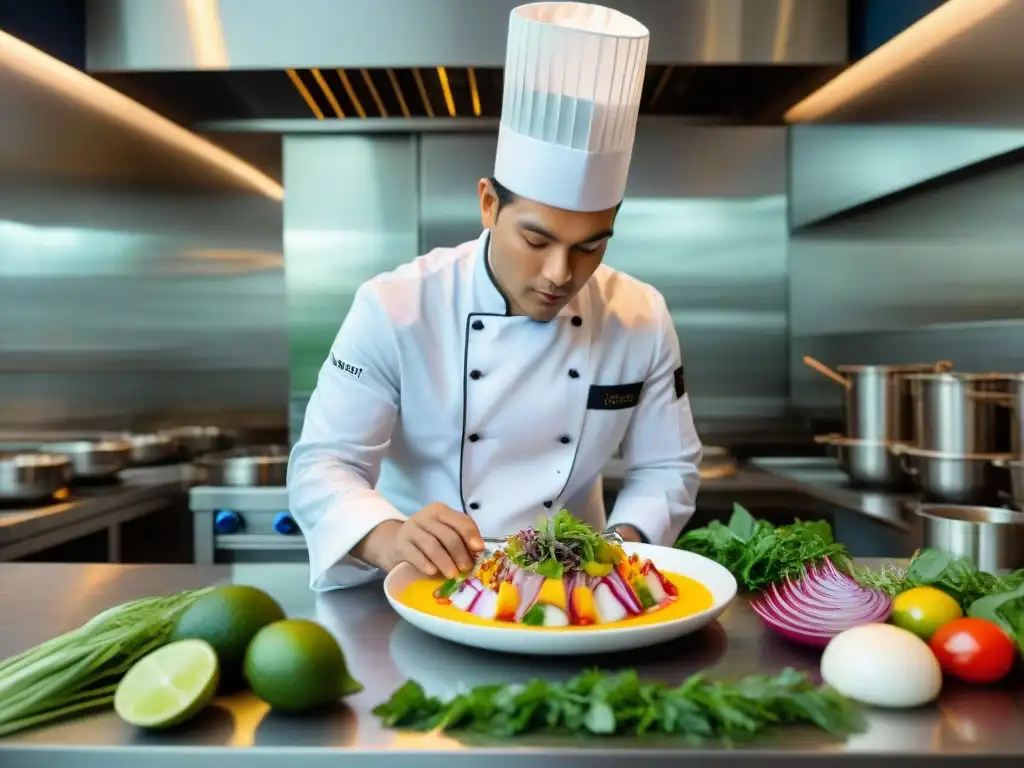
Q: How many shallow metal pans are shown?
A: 5